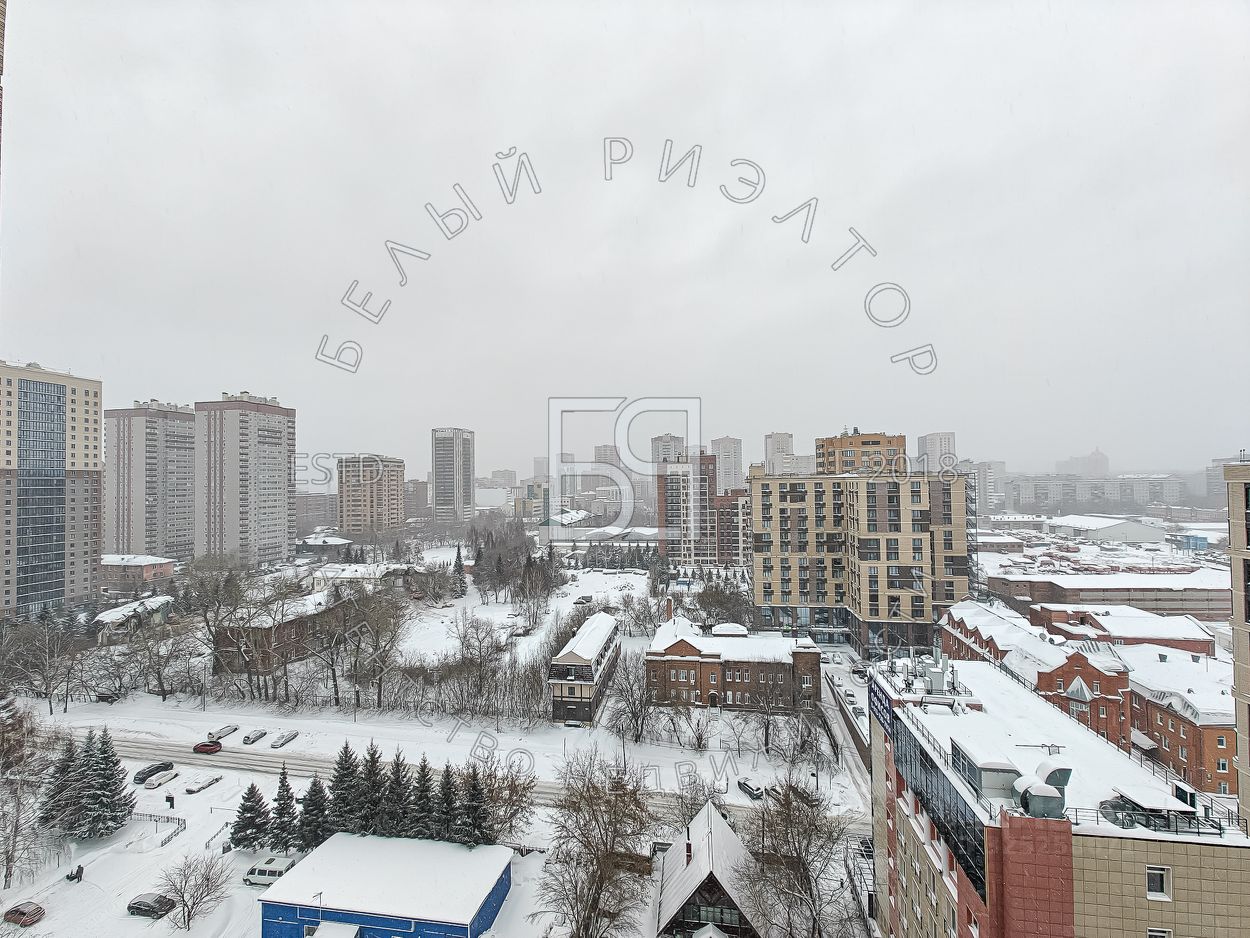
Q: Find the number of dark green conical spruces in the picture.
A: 12